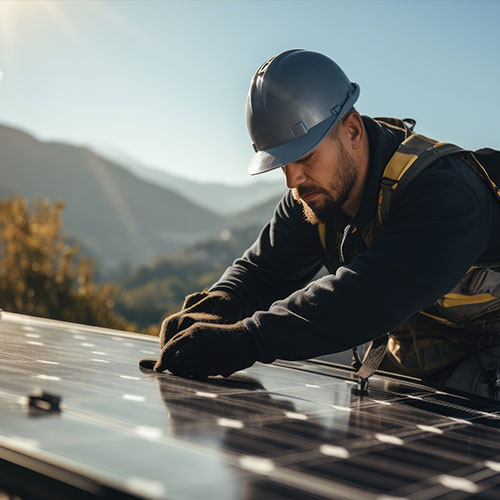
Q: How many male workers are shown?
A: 1